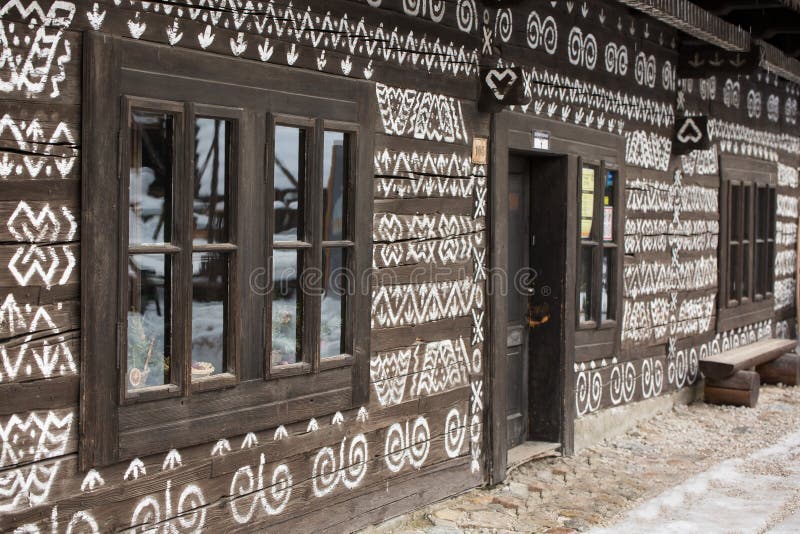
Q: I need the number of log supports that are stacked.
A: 2